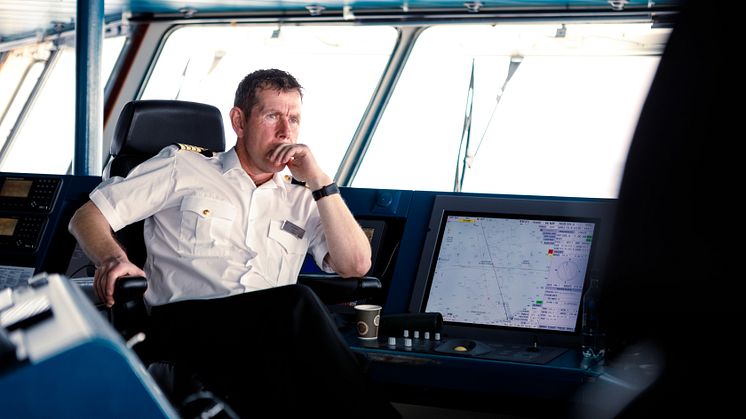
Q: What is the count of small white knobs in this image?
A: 6